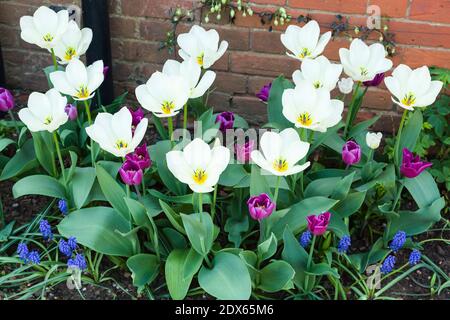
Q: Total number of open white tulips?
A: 15